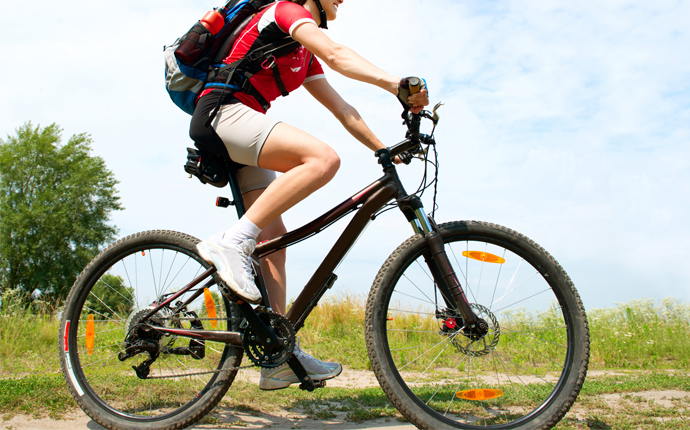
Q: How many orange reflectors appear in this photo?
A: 4